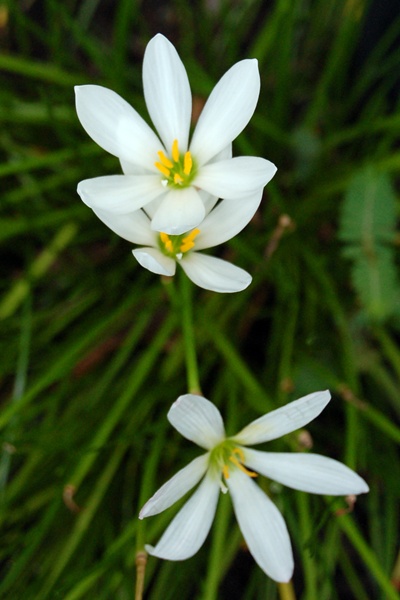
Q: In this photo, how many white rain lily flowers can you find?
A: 3